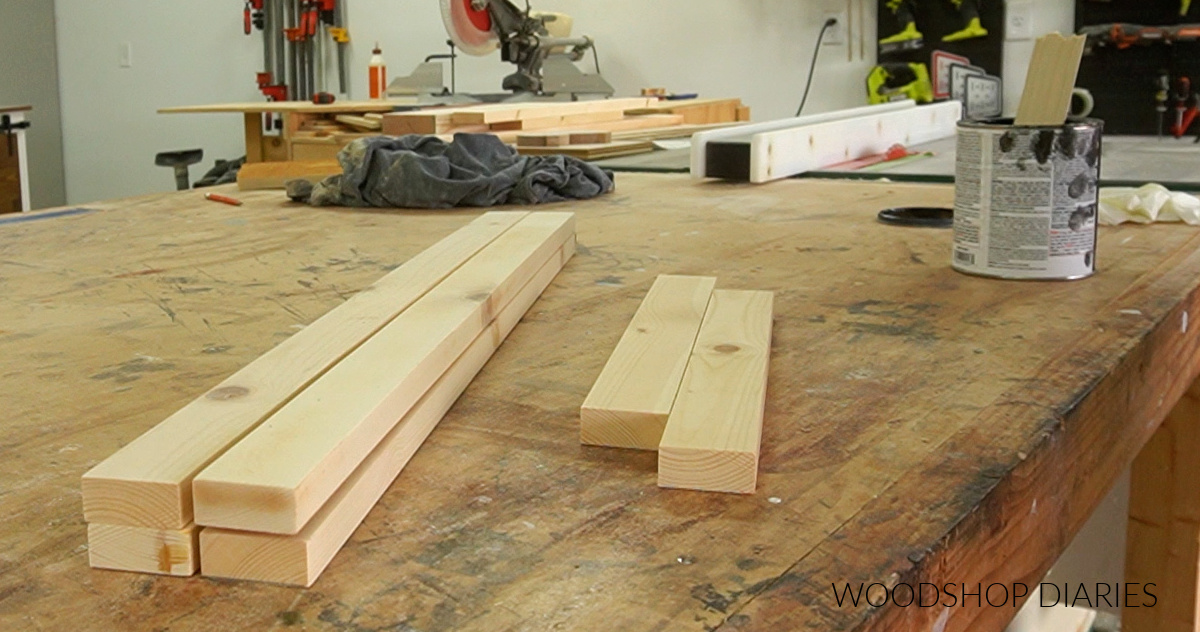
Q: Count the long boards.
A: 4